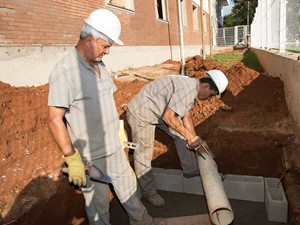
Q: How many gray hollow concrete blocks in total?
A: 4